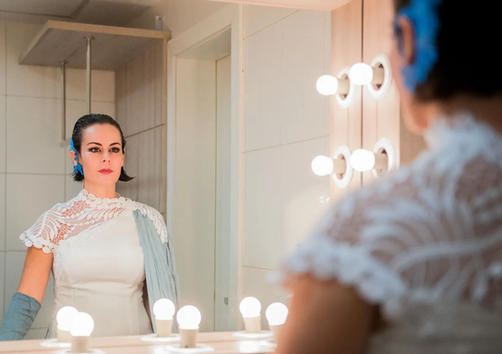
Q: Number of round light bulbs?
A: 10